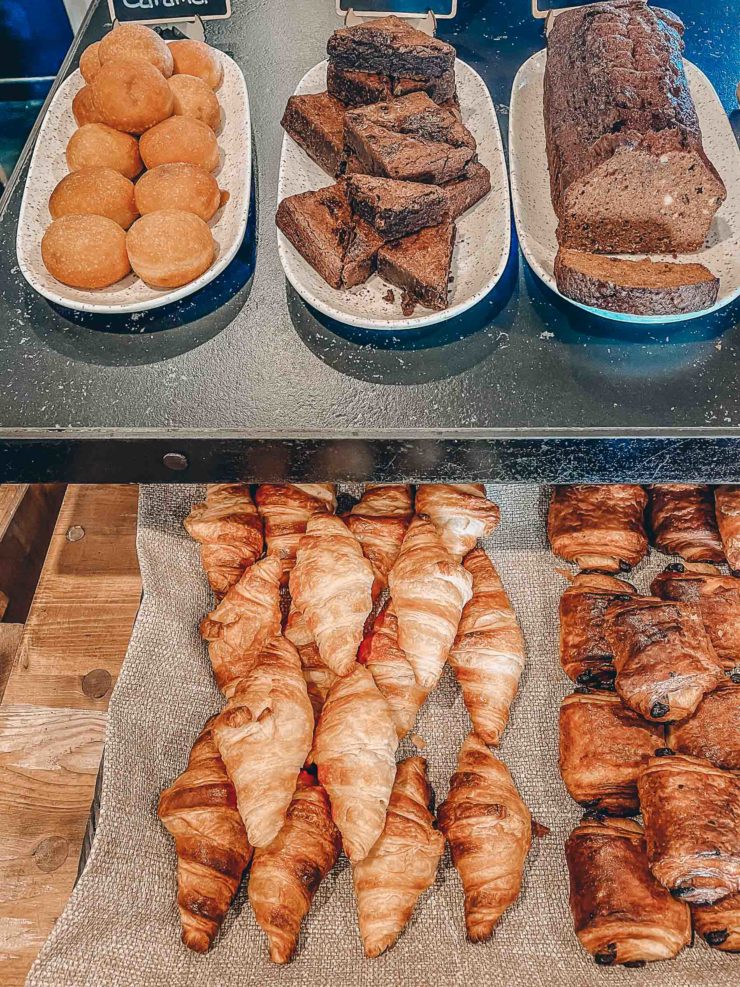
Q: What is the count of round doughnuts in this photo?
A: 12